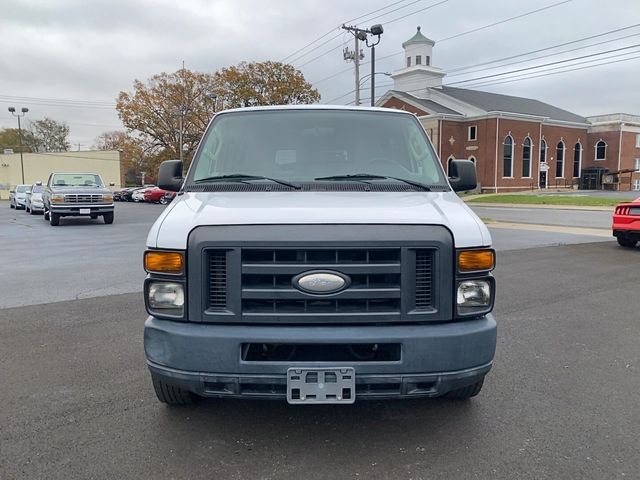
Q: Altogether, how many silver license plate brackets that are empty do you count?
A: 1